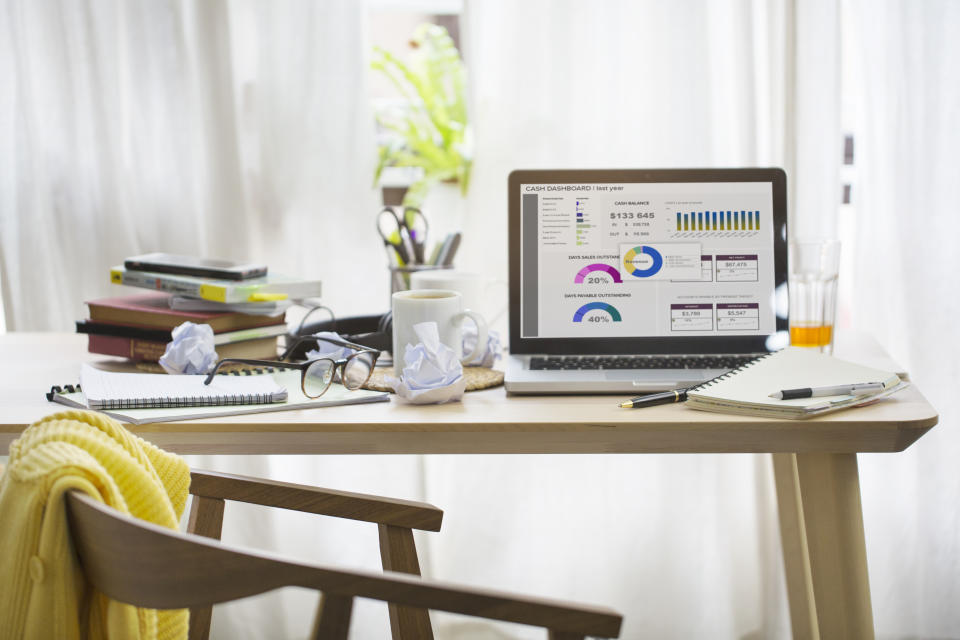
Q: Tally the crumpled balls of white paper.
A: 4